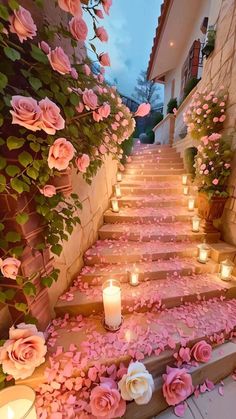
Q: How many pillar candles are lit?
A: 12